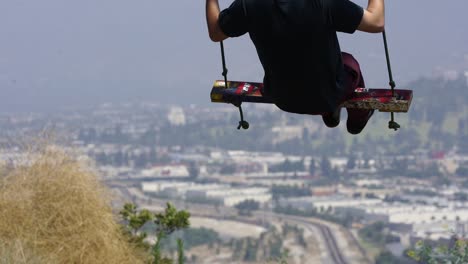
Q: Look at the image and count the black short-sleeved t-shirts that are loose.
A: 1